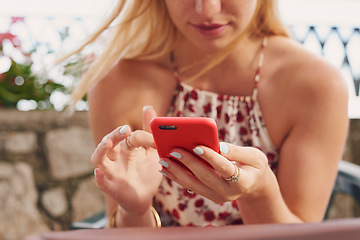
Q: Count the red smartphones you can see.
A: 1